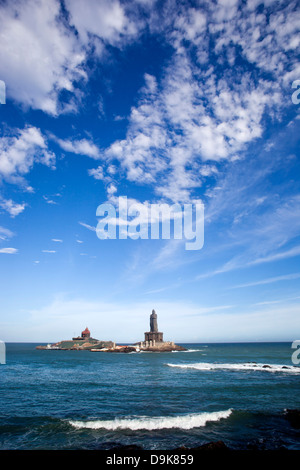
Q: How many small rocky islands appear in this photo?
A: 2